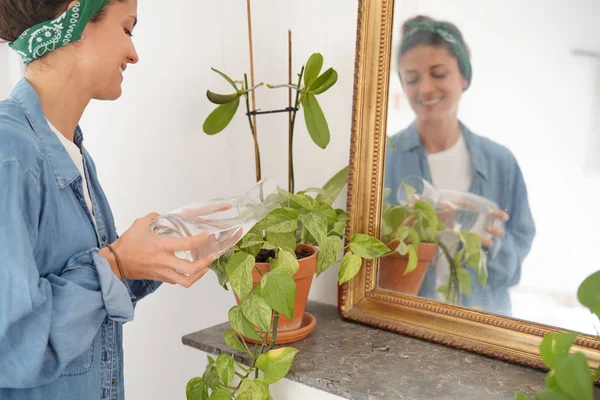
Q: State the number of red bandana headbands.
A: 0